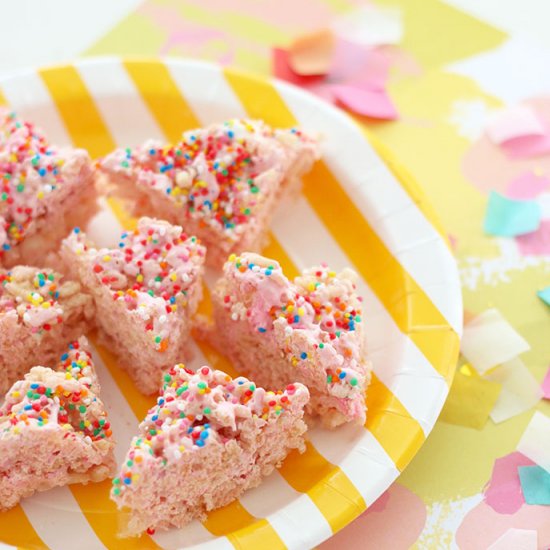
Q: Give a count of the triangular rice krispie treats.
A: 7